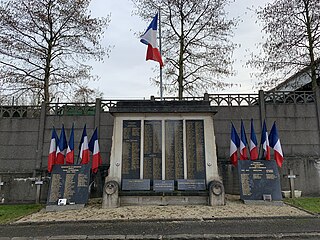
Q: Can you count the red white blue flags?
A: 11